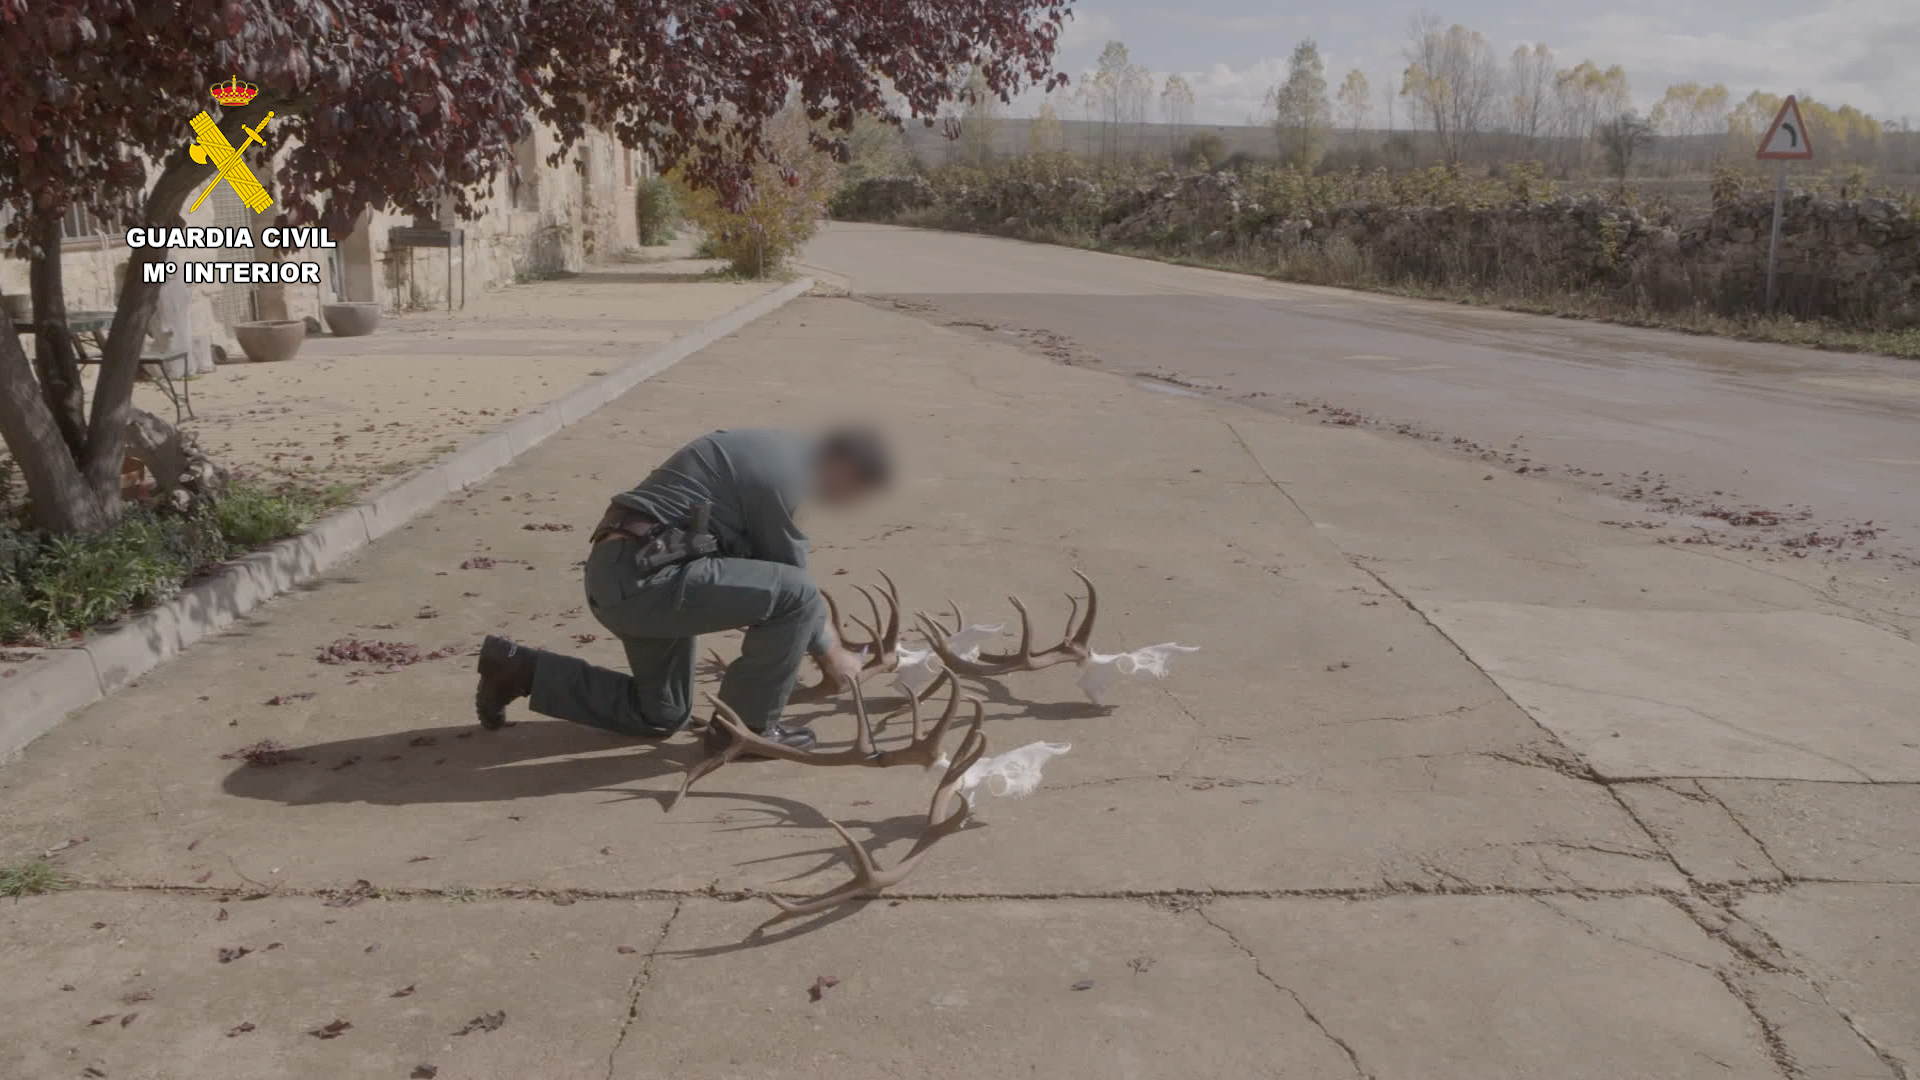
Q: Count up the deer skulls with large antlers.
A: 3